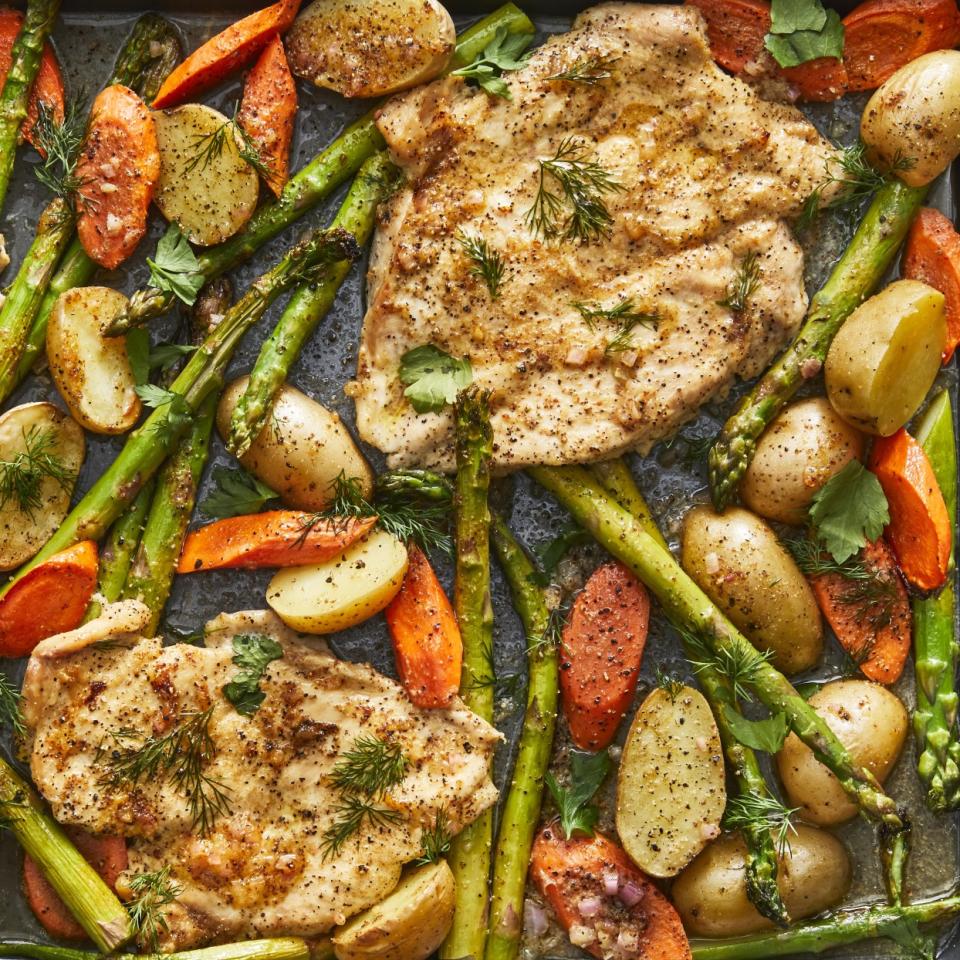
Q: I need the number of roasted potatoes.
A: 14